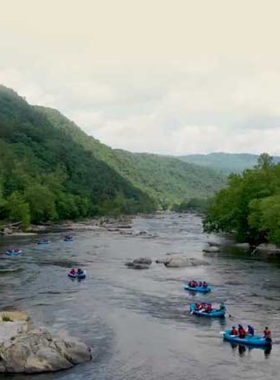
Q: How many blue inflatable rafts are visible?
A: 7